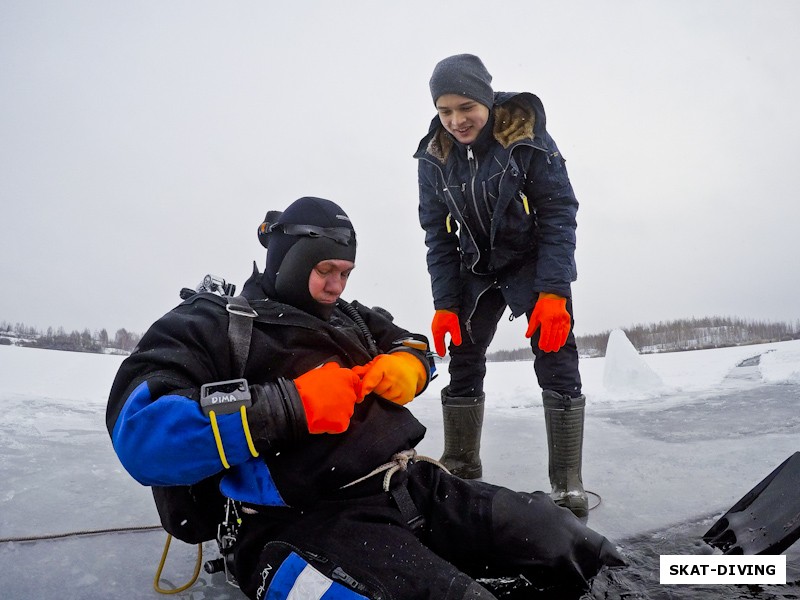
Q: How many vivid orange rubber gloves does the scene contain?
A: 4